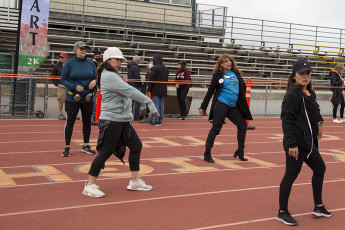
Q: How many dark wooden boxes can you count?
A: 1